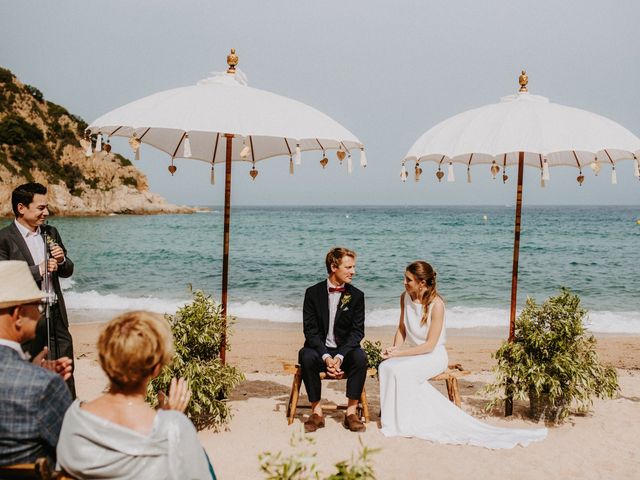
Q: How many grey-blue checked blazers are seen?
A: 1